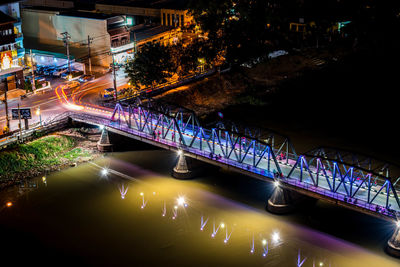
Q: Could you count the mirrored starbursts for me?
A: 3